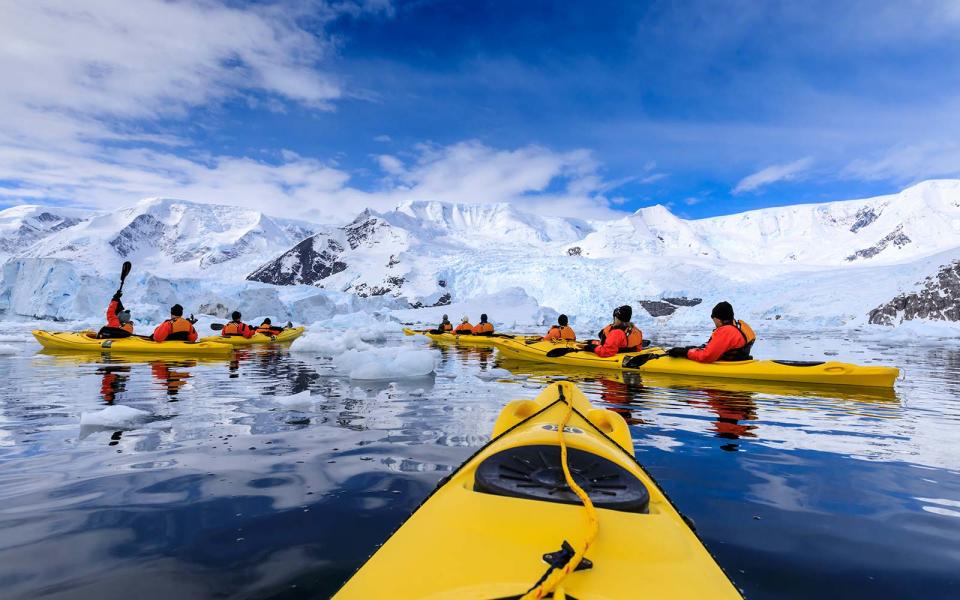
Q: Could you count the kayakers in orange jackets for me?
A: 10